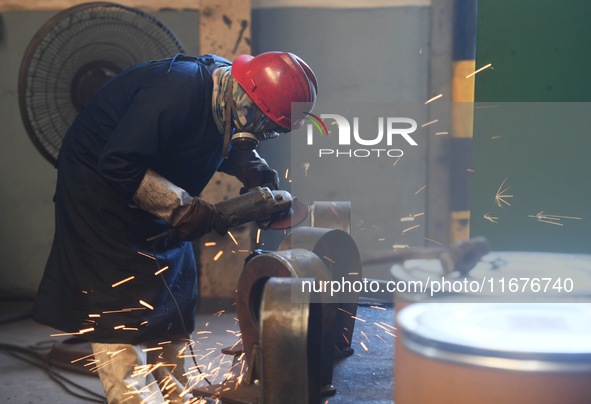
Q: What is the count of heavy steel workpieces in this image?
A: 4